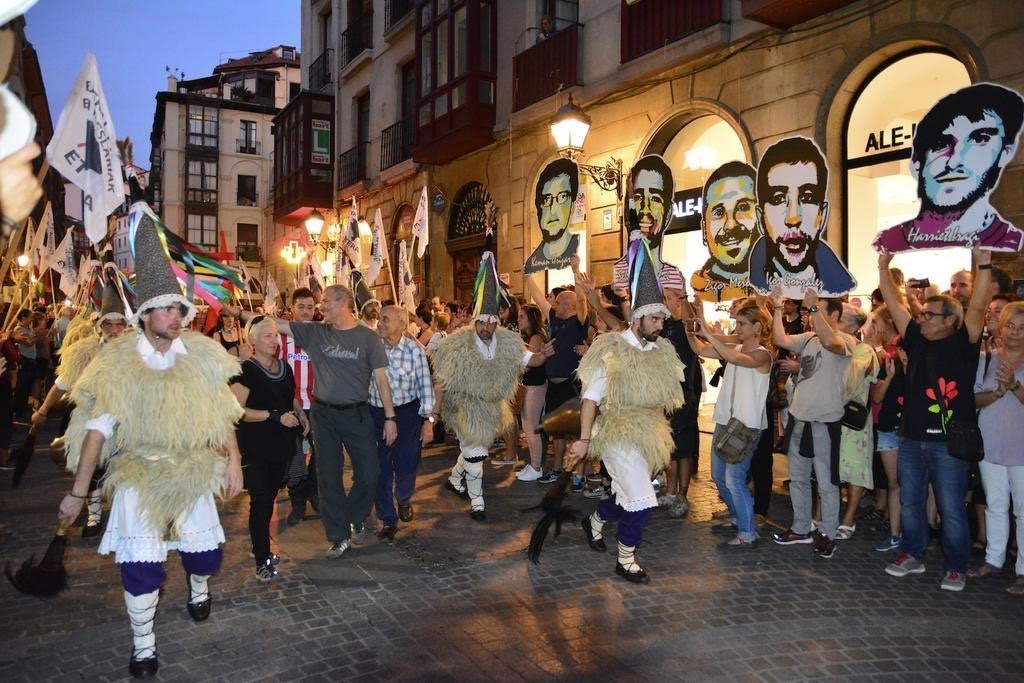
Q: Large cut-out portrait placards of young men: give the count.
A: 5